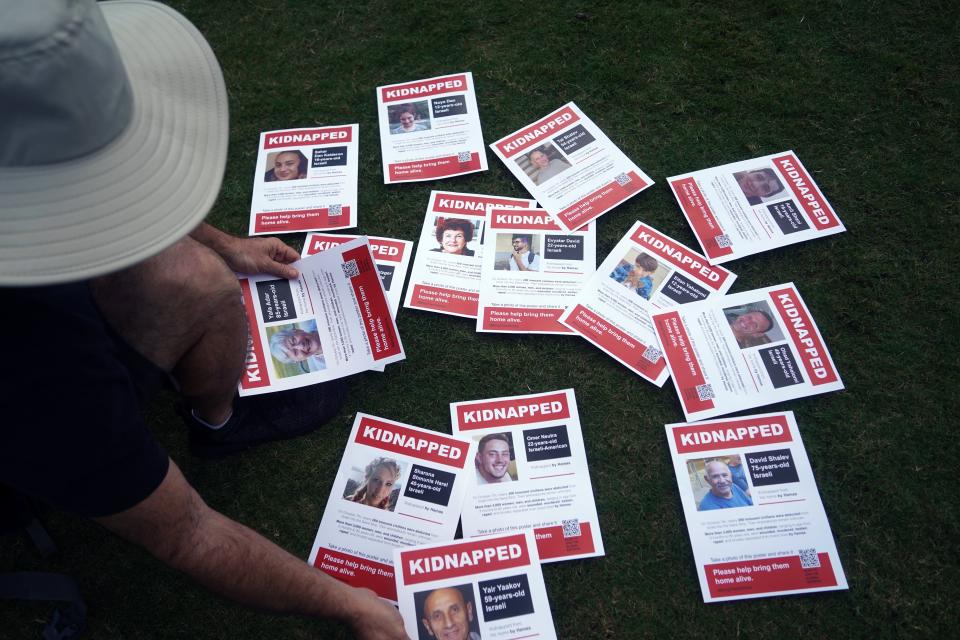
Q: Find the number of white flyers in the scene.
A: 14